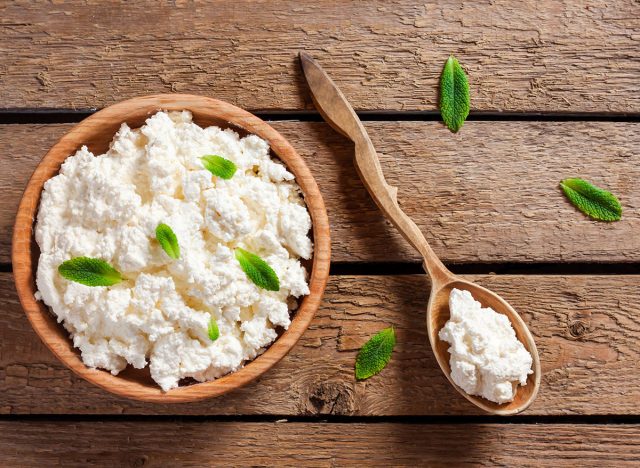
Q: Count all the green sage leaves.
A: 8